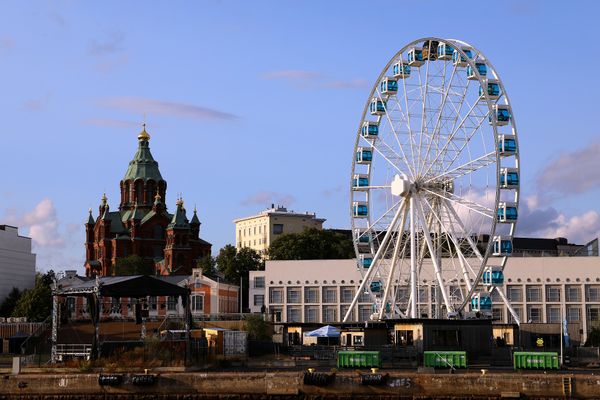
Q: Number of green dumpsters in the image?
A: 3